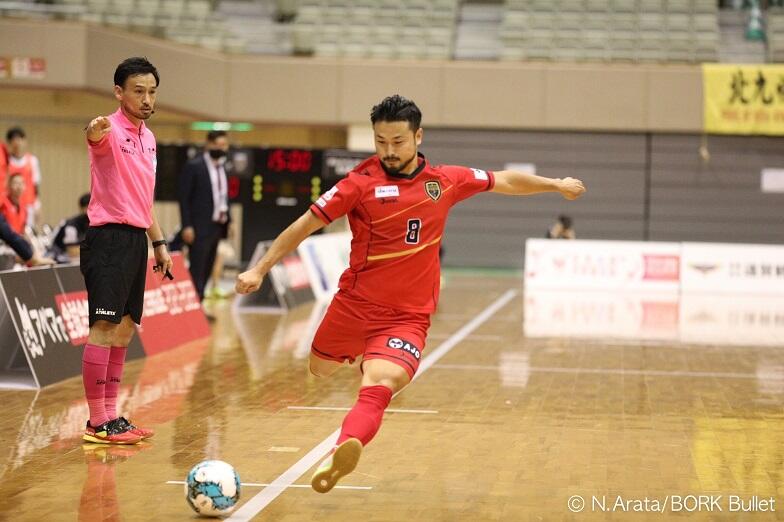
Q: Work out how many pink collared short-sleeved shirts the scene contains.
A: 1